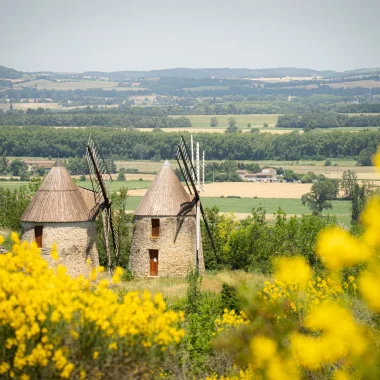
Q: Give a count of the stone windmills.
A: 2